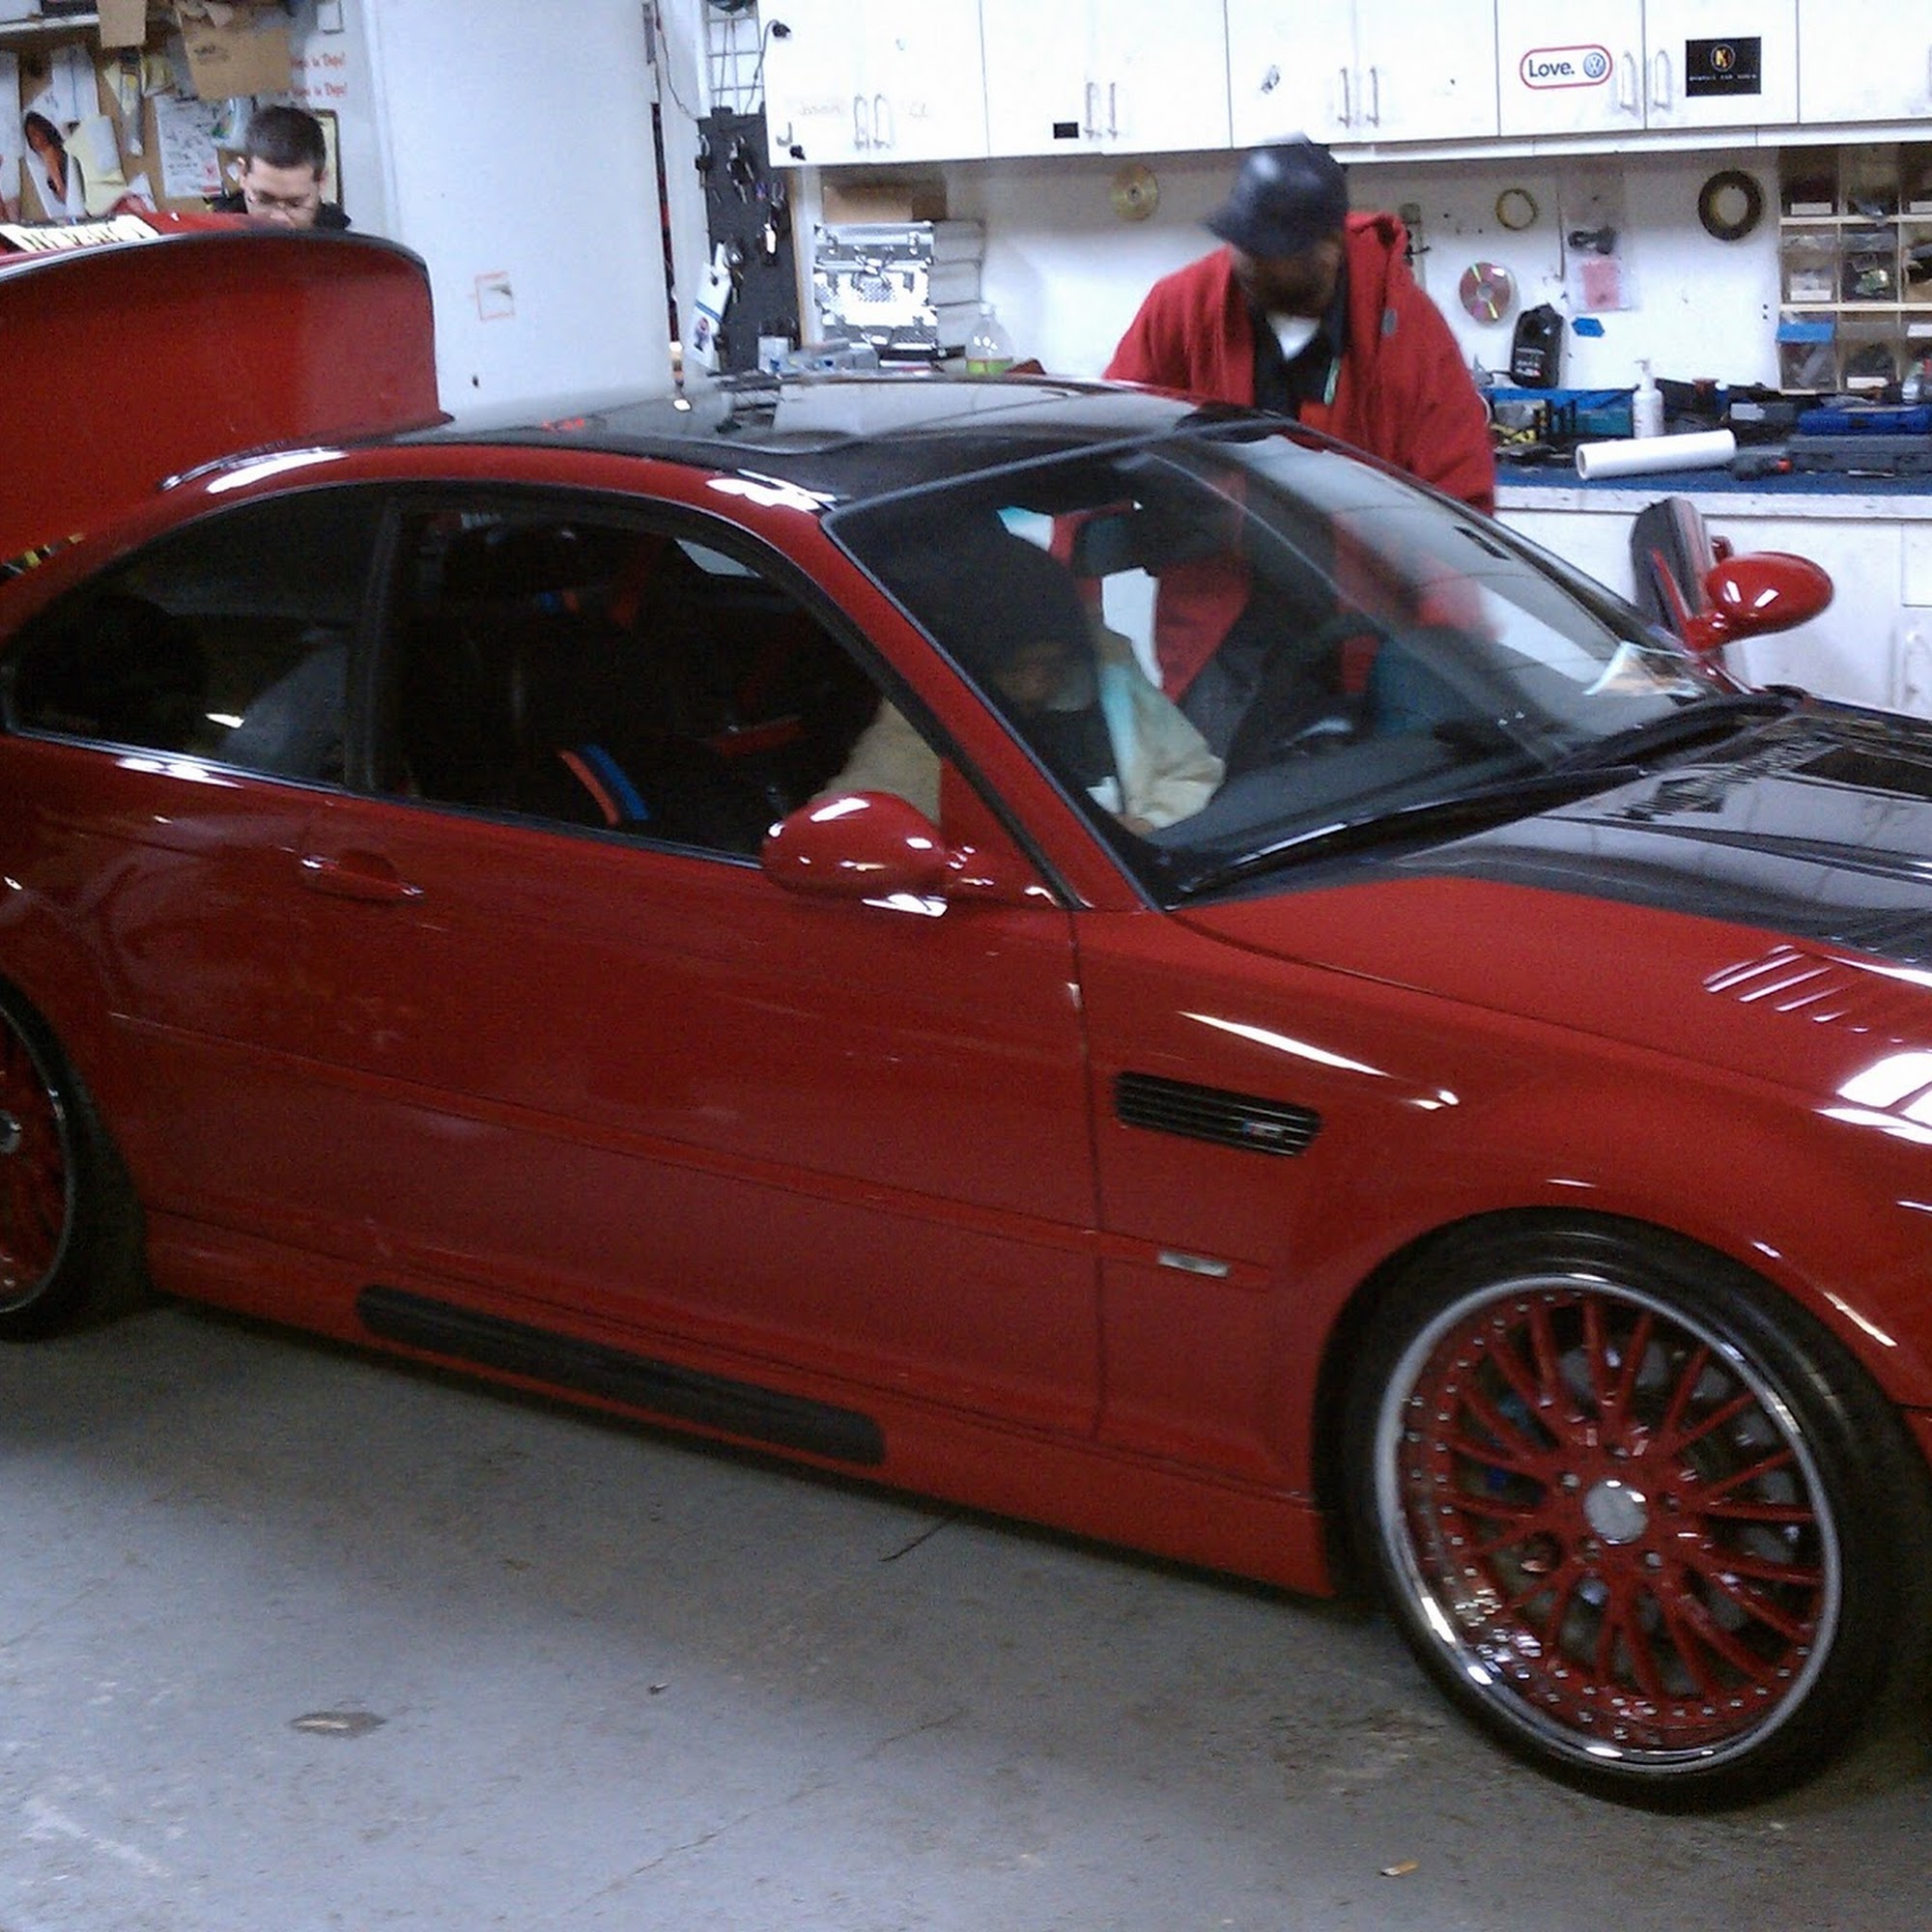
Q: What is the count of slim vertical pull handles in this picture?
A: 8